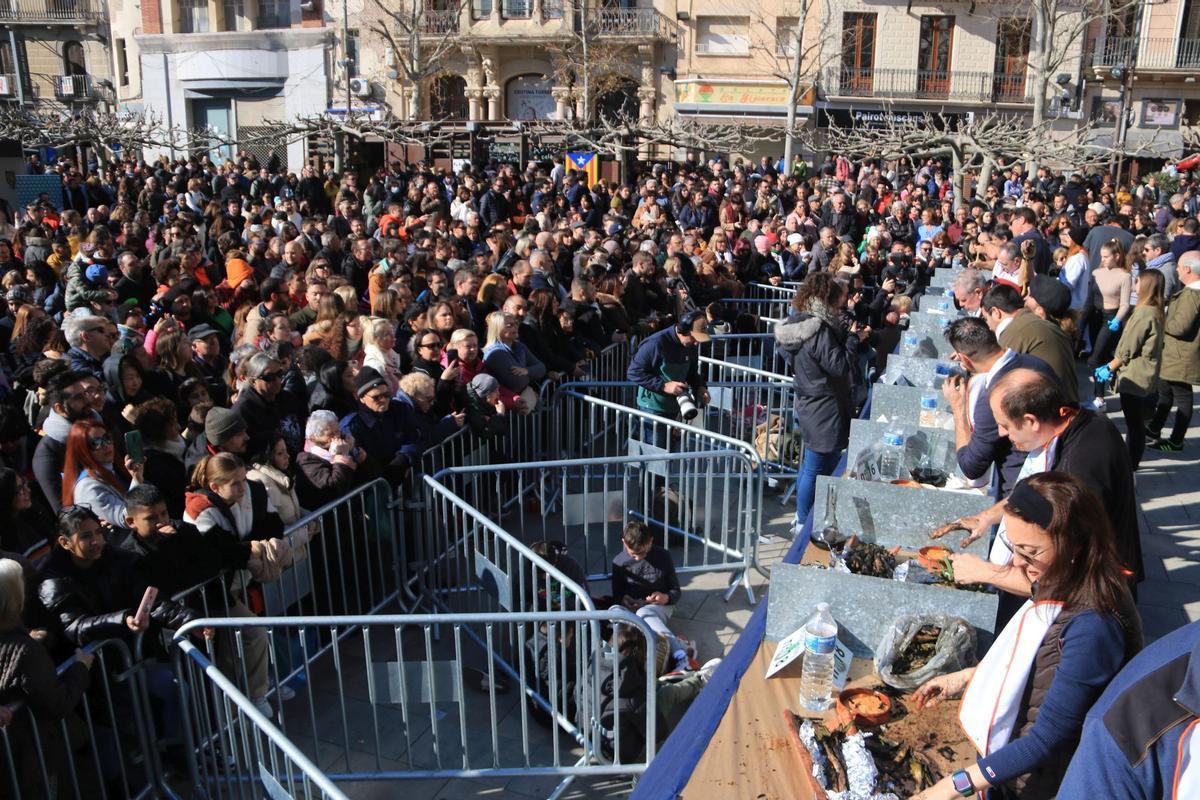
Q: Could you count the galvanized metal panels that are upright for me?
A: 11